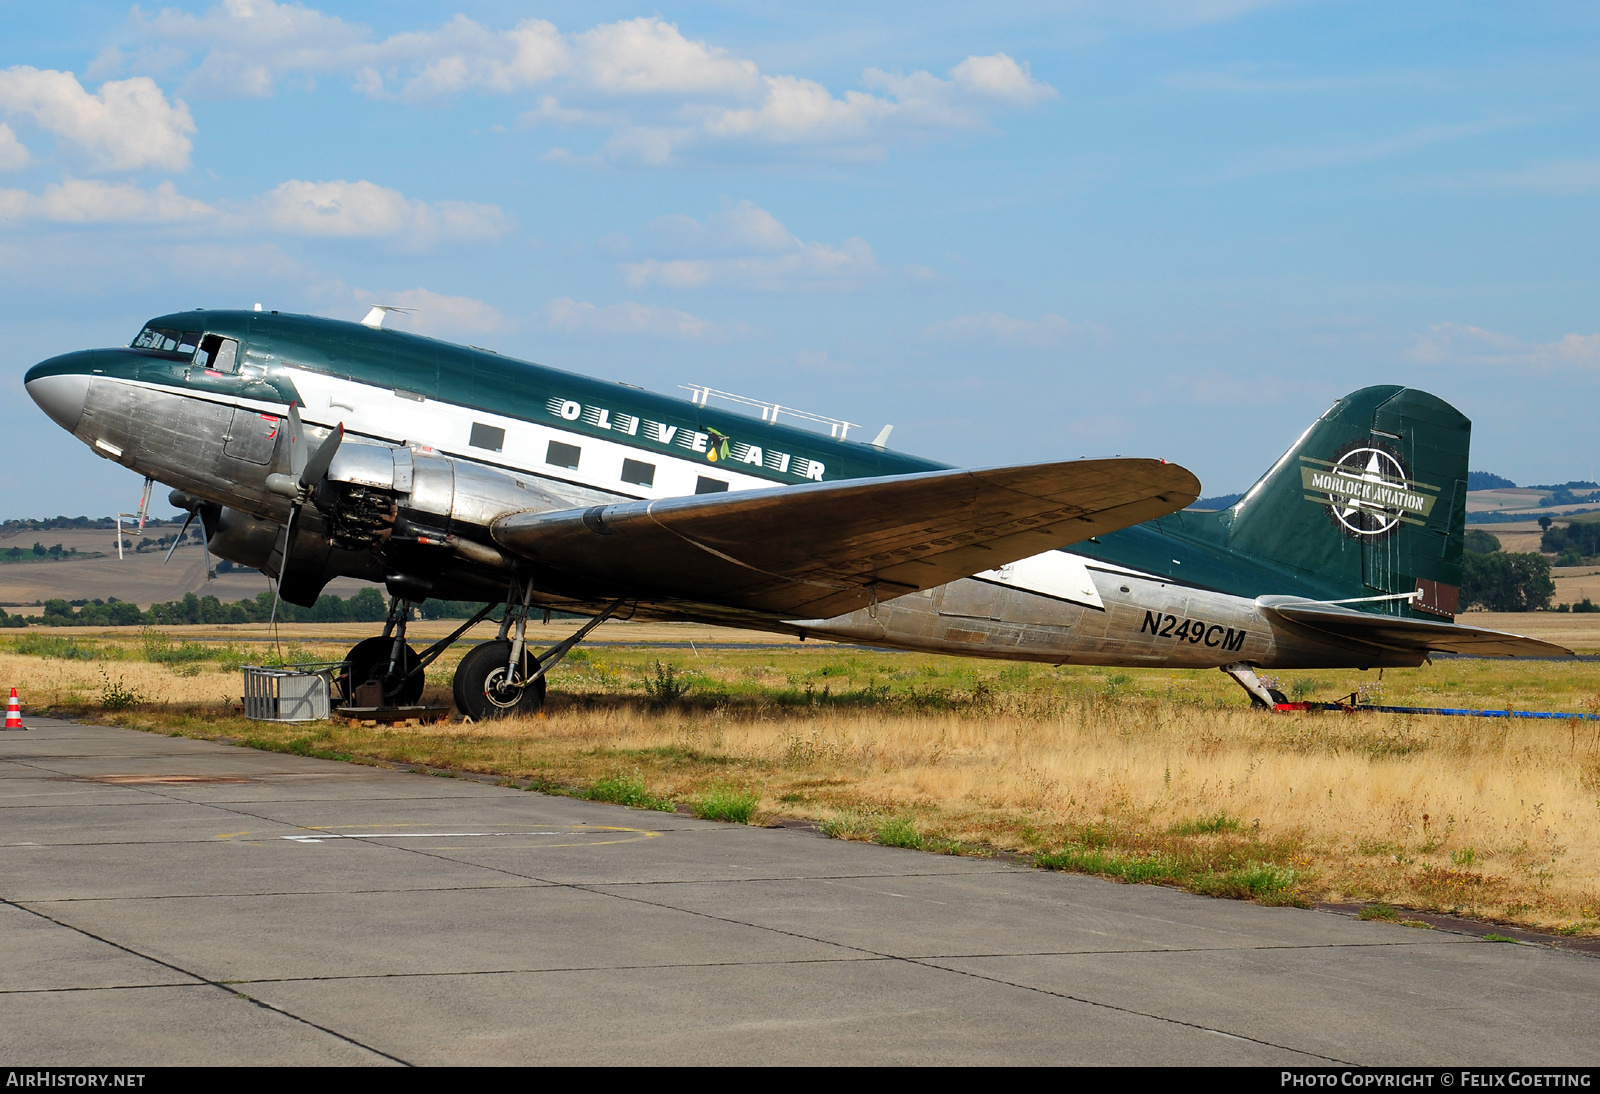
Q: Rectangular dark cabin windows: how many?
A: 4